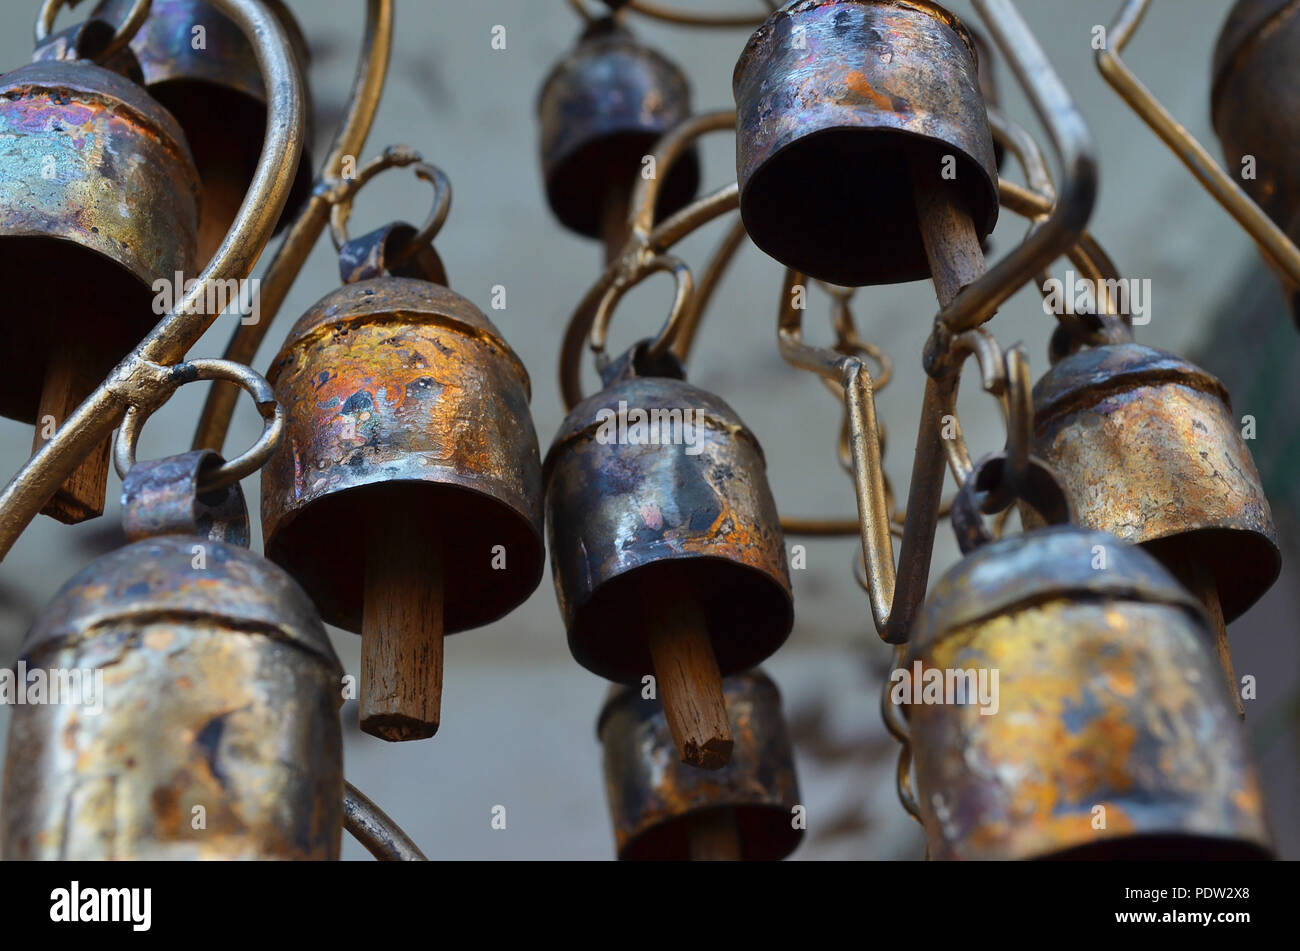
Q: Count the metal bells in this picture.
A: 11